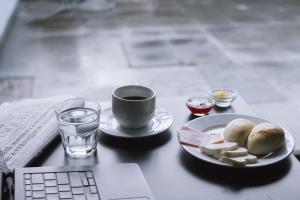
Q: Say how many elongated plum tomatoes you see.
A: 0